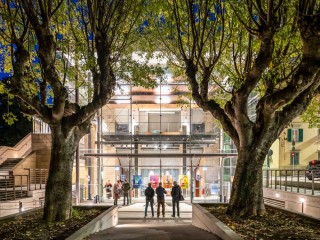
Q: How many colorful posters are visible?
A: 4